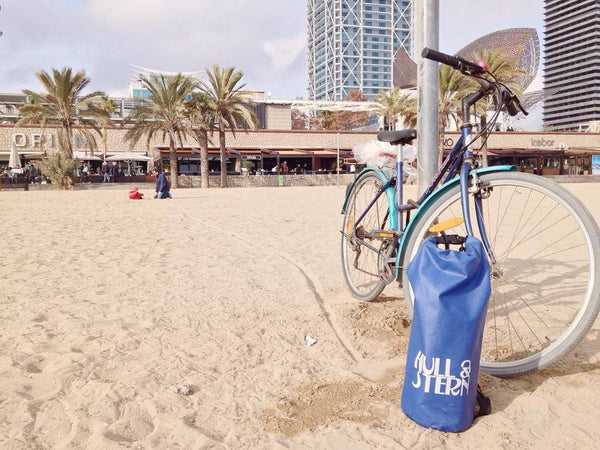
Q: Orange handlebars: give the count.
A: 0